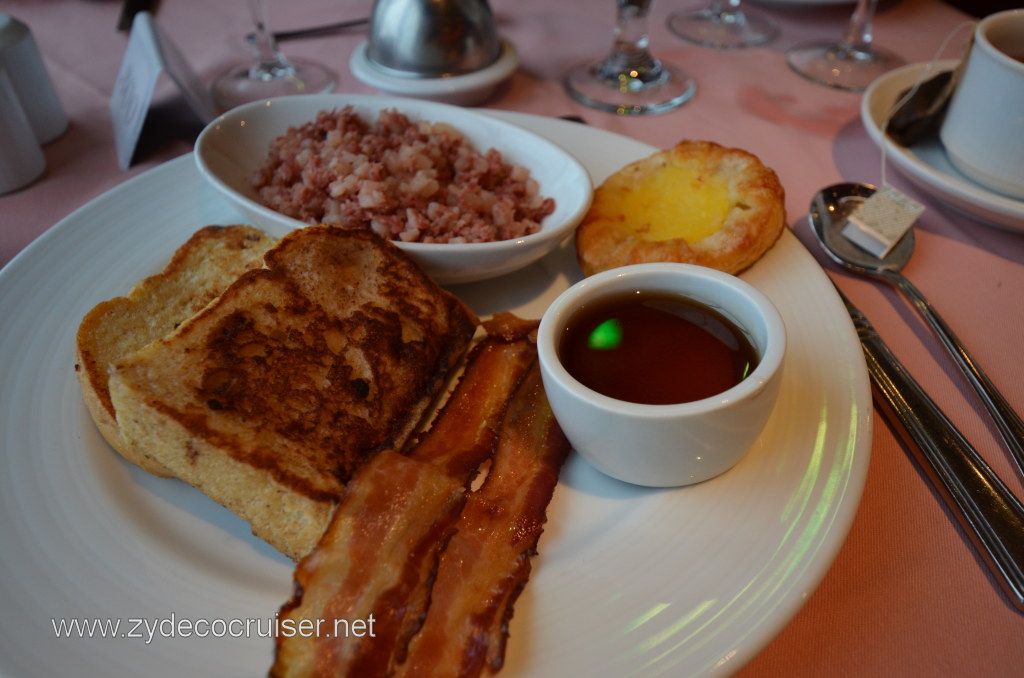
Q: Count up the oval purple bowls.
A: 0